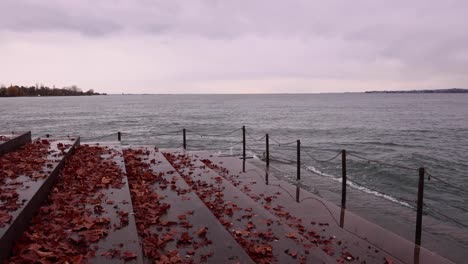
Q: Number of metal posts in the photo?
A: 7